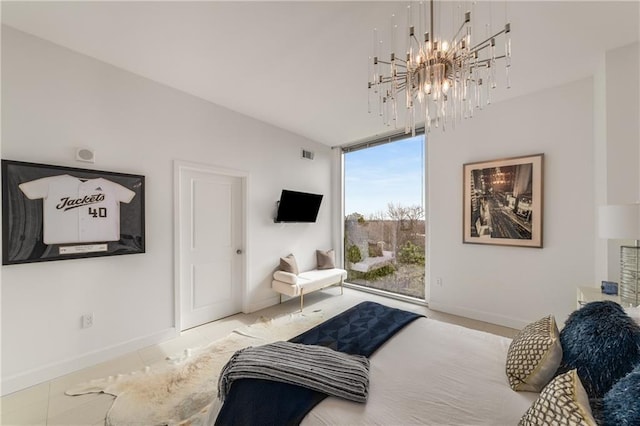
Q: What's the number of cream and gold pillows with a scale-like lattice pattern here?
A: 2